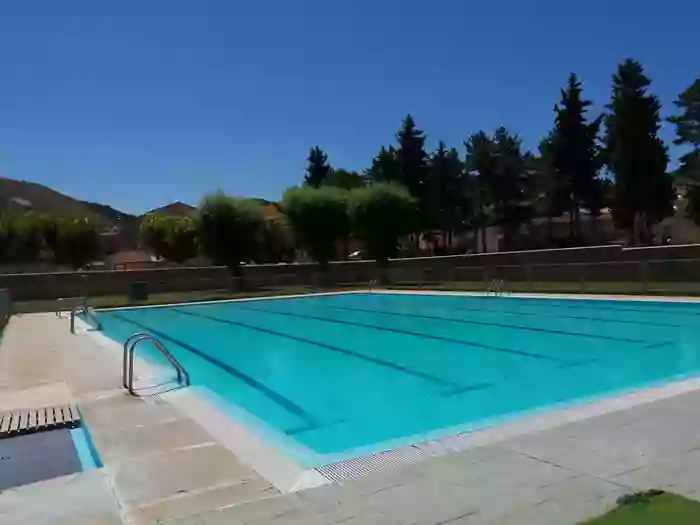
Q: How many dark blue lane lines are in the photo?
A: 6